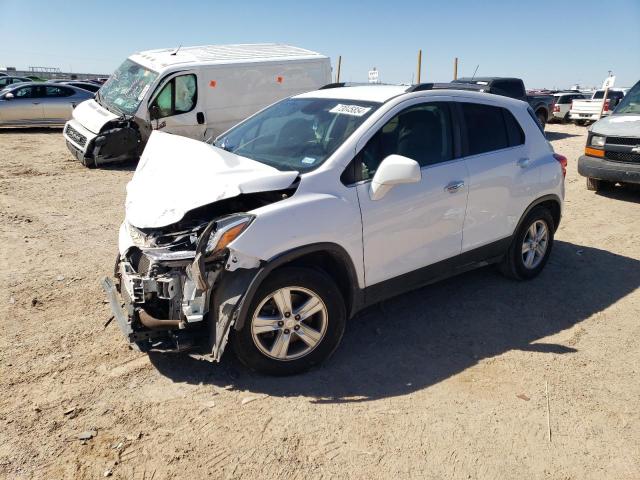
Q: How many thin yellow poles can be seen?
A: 3